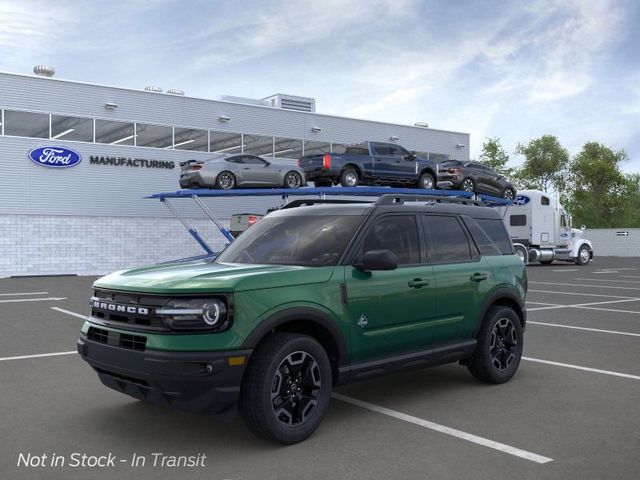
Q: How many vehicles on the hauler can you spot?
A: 3